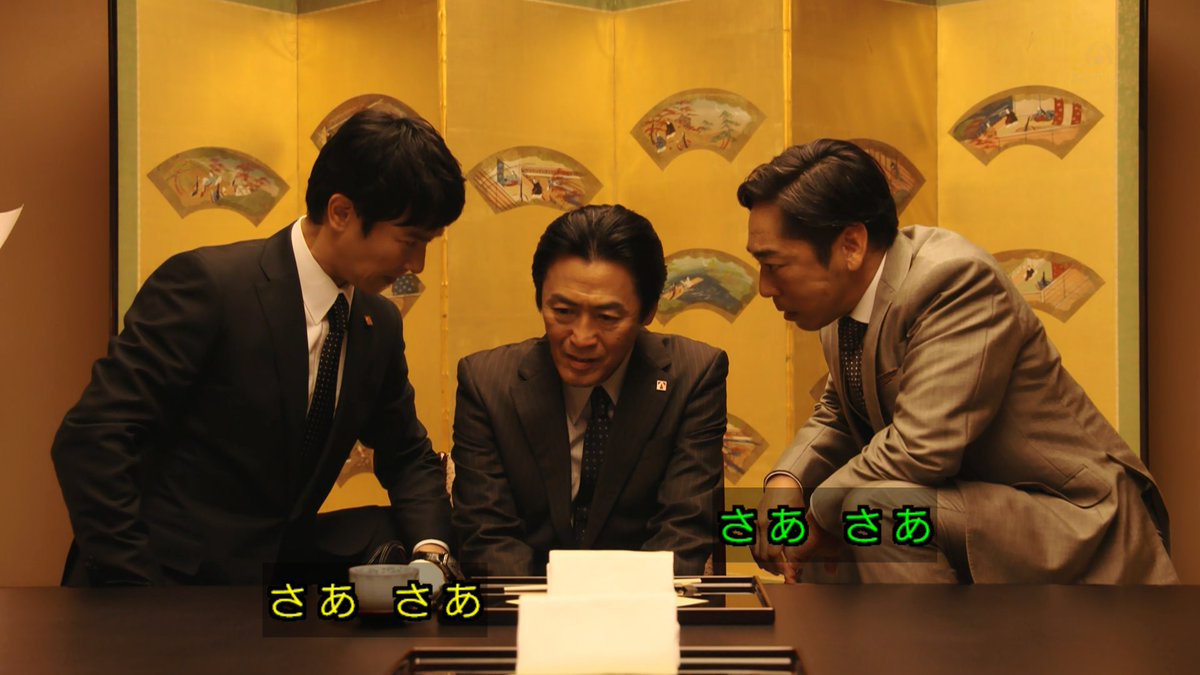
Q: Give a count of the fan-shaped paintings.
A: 12